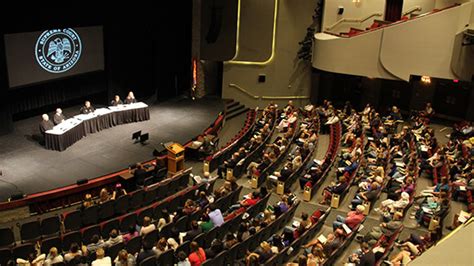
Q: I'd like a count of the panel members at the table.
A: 5